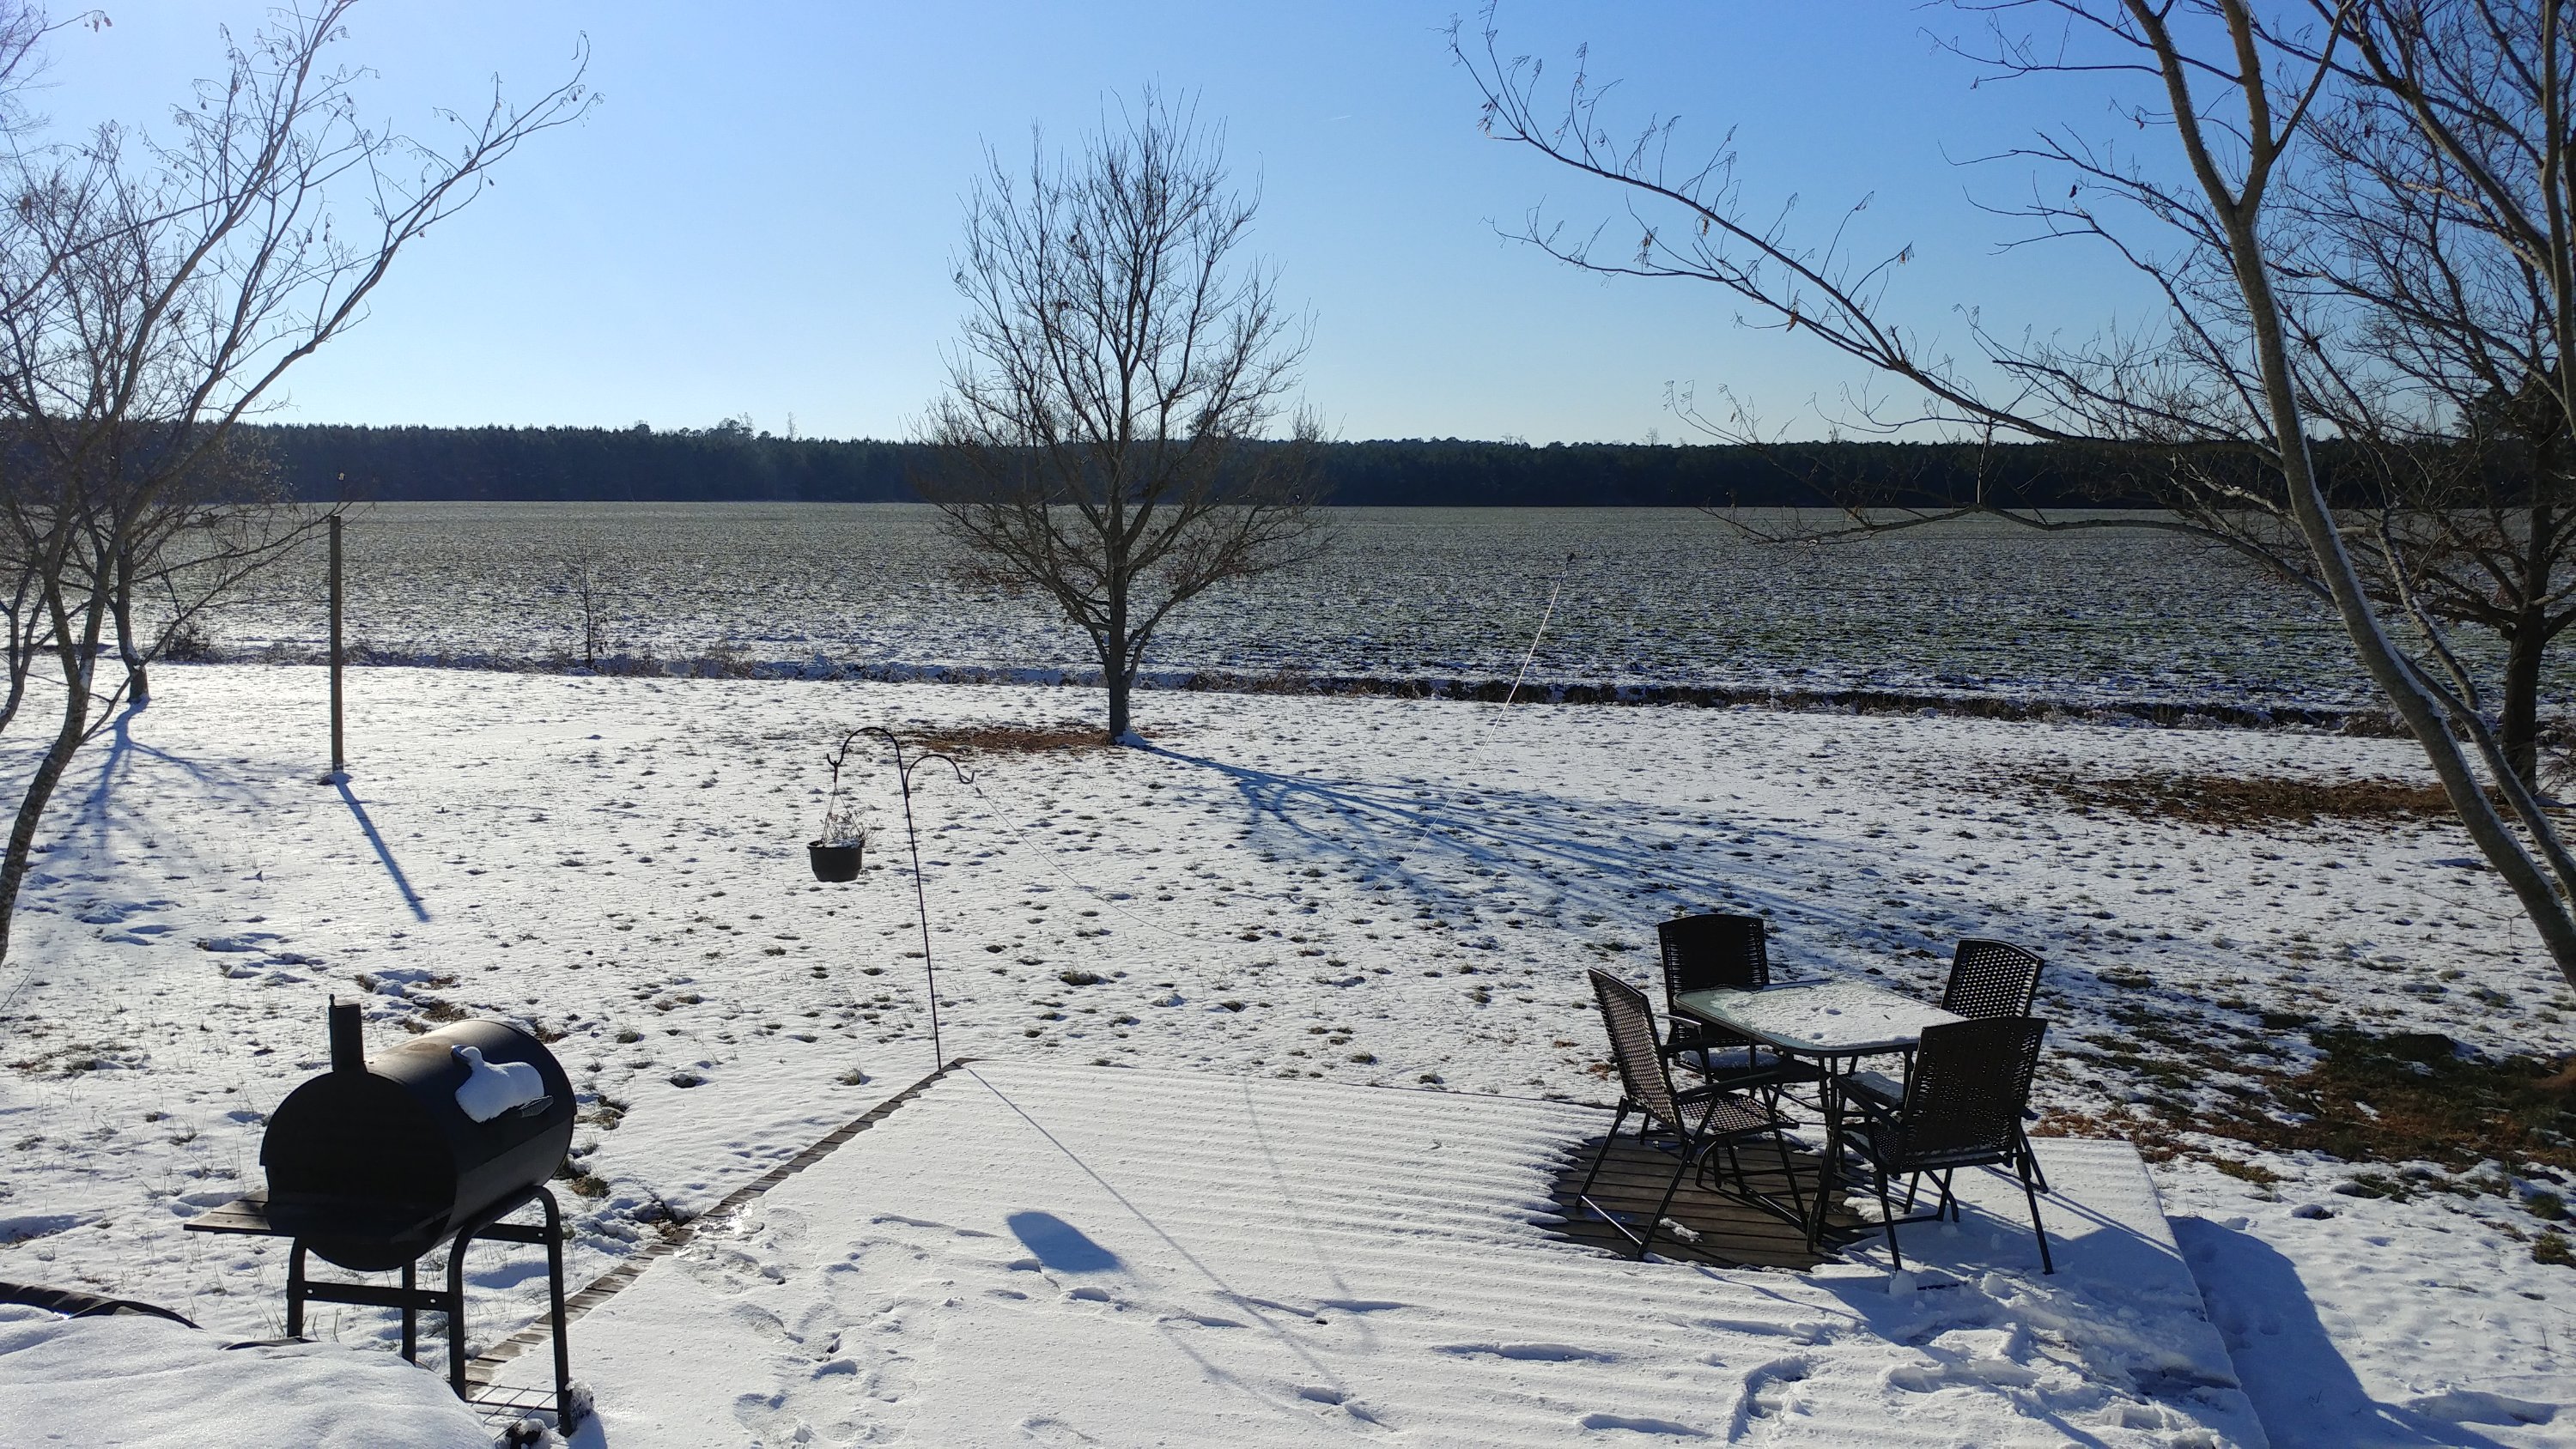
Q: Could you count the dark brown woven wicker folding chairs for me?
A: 4